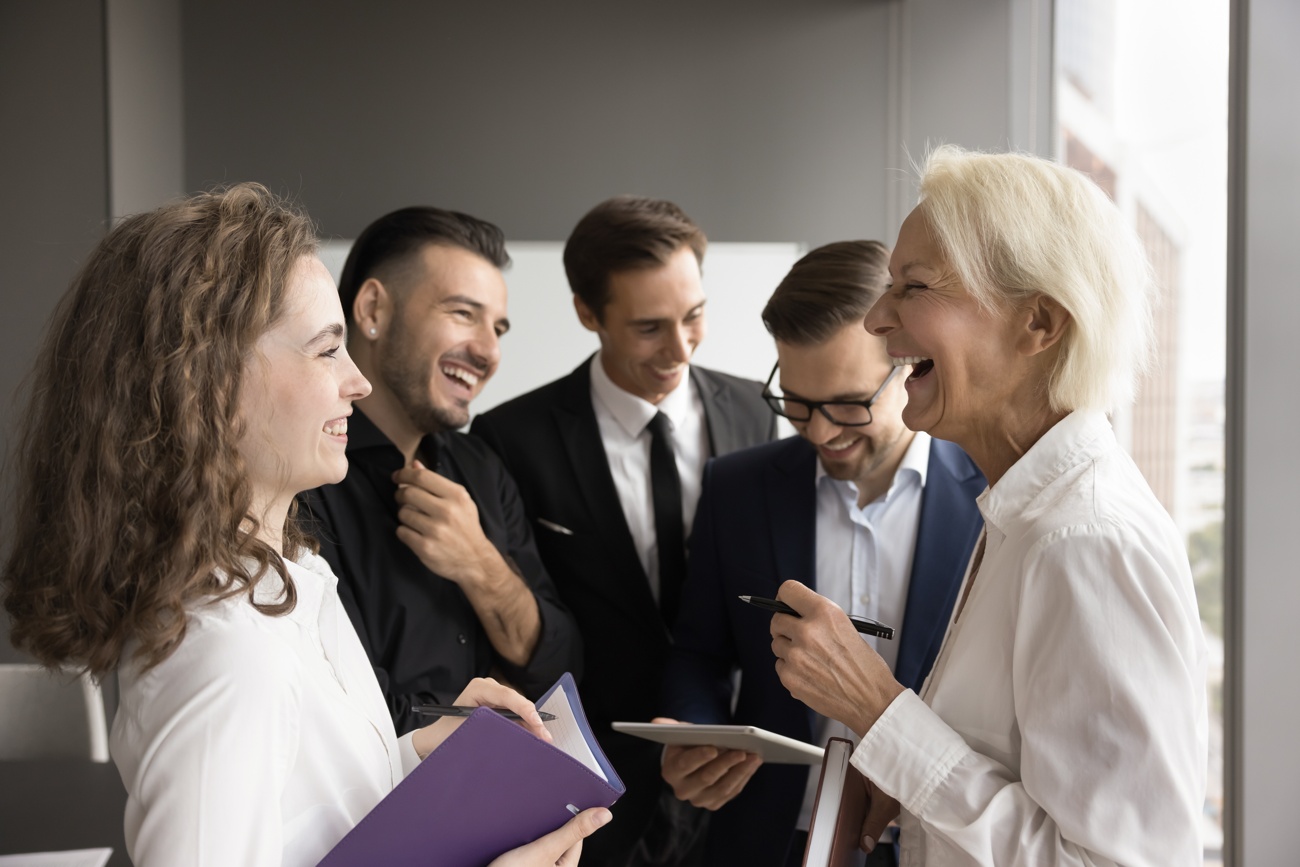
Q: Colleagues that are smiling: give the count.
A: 5